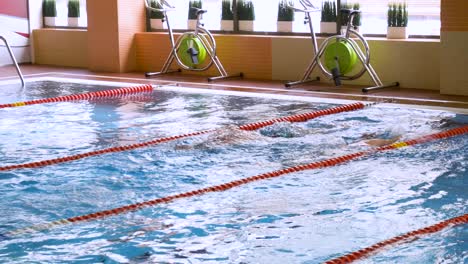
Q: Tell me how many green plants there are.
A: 10